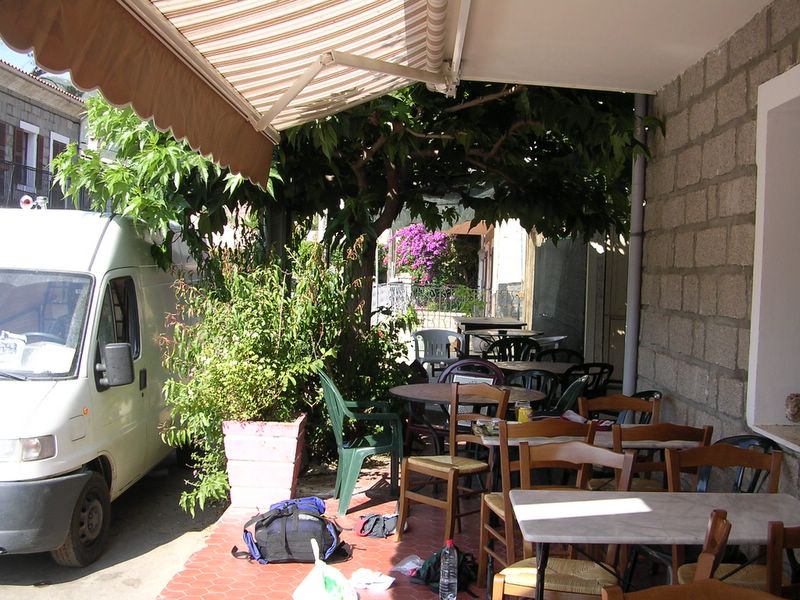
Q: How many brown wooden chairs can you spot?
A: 9